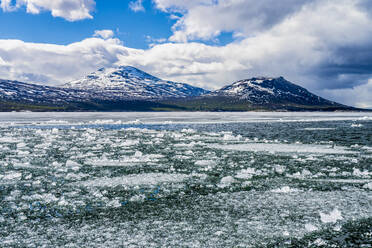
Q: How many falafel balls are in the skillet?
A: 0